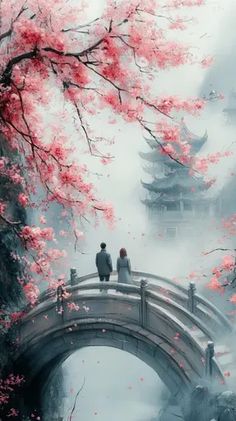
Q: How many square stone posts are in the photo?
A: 5